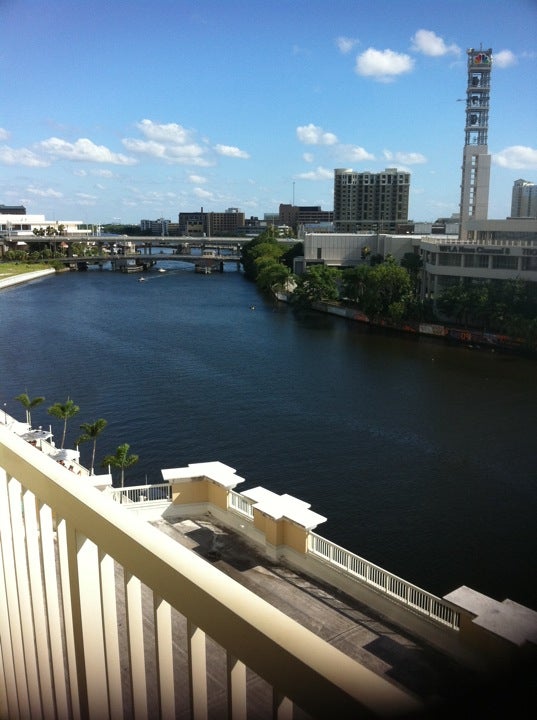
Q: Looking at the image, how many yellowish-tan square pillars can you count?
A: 3